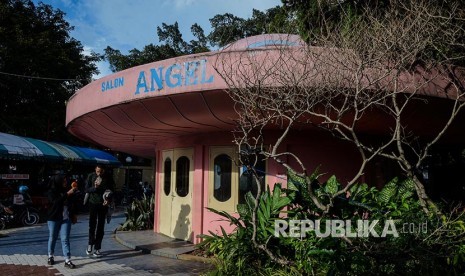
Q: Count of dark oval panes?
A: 3